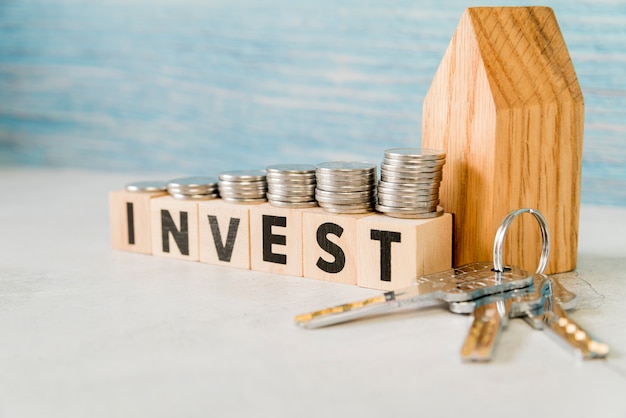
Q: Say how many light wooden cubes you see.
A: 6